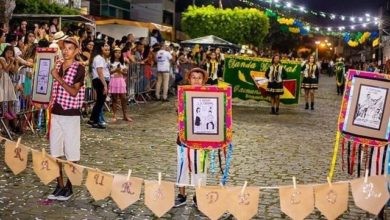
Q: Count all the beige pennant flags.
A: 11